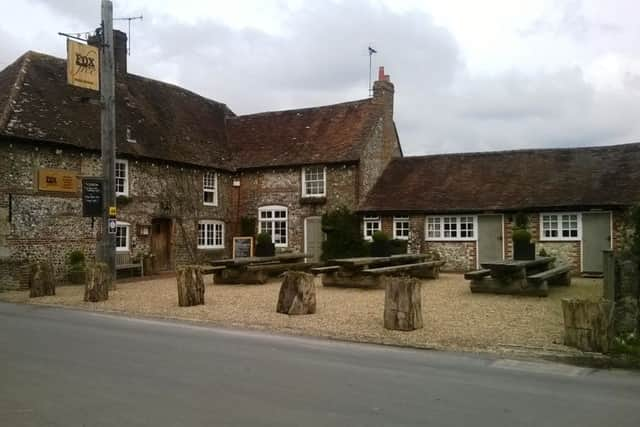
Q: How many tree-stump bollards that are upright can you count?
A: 6